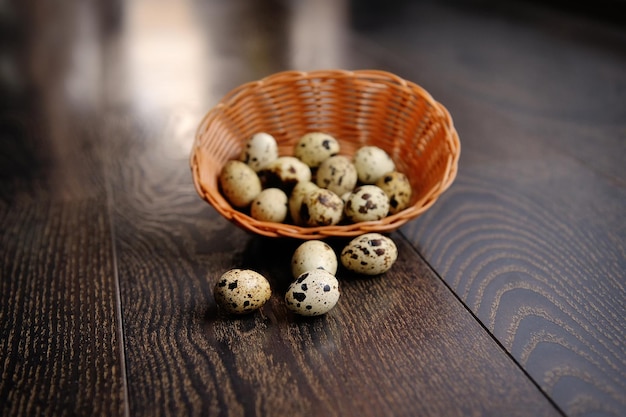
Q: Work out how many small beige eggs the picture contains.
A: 15